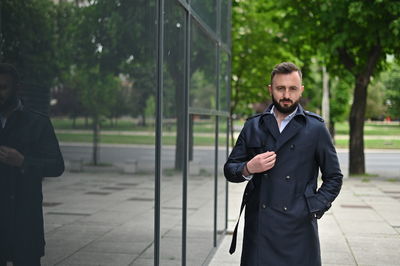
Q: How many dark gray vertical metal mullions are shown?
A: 4